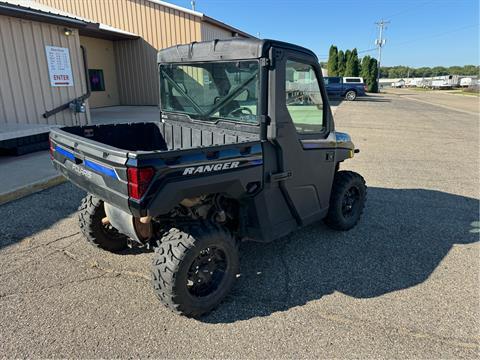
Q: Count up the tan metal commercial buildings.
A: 1